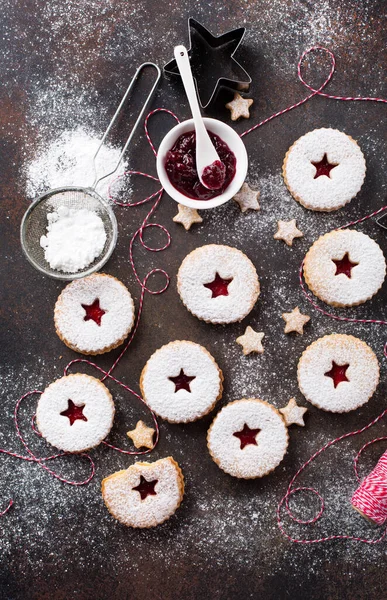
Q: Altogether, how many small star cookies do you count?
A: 8